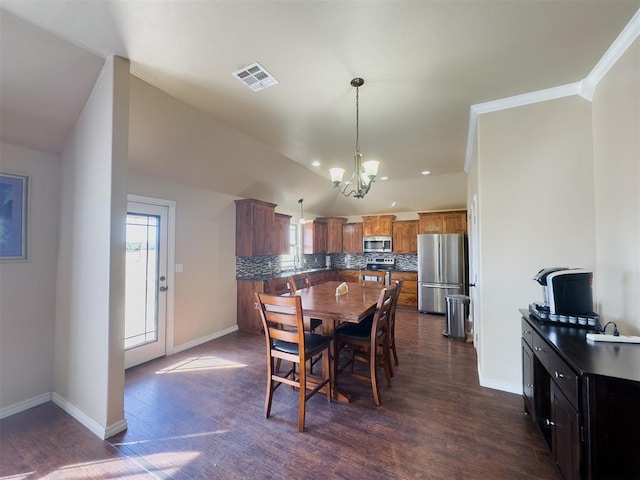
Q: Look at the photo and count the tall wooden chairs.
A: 6